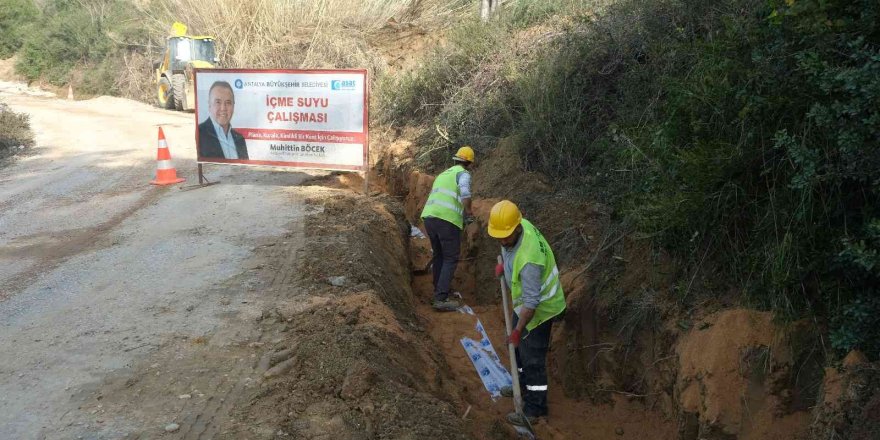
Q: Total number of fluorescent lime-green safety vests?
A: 2